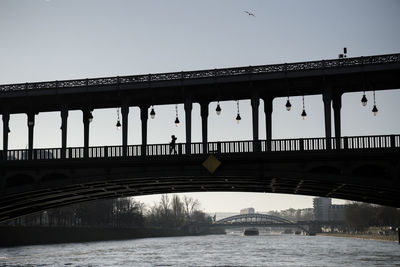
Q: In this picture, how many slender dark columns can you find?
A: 12